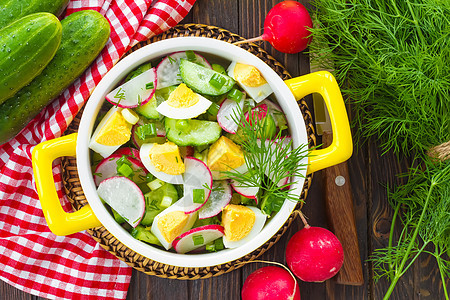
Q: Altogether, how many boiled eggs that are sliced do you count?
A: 7